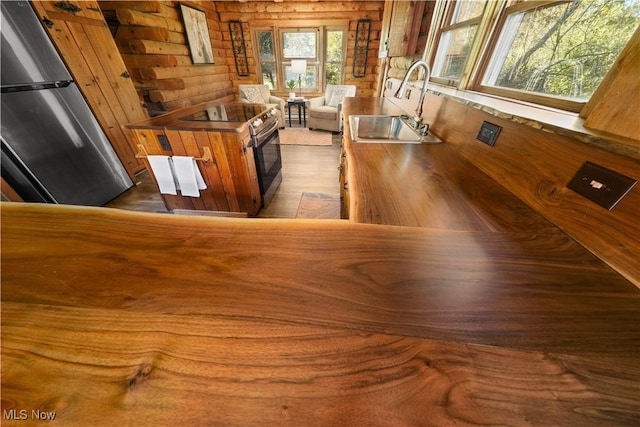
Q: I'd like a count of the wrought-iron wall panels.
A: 2